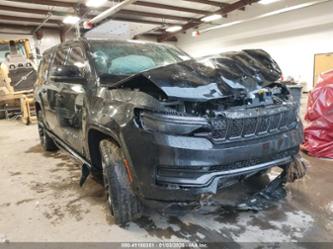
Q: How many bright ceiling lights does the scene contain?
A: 5